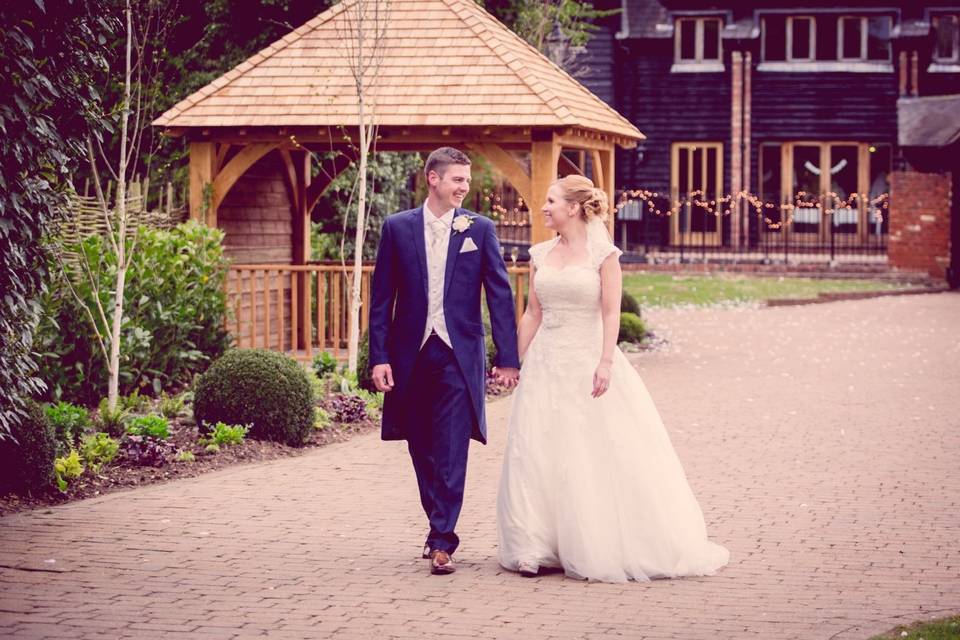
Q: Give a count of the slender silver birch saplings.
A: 2